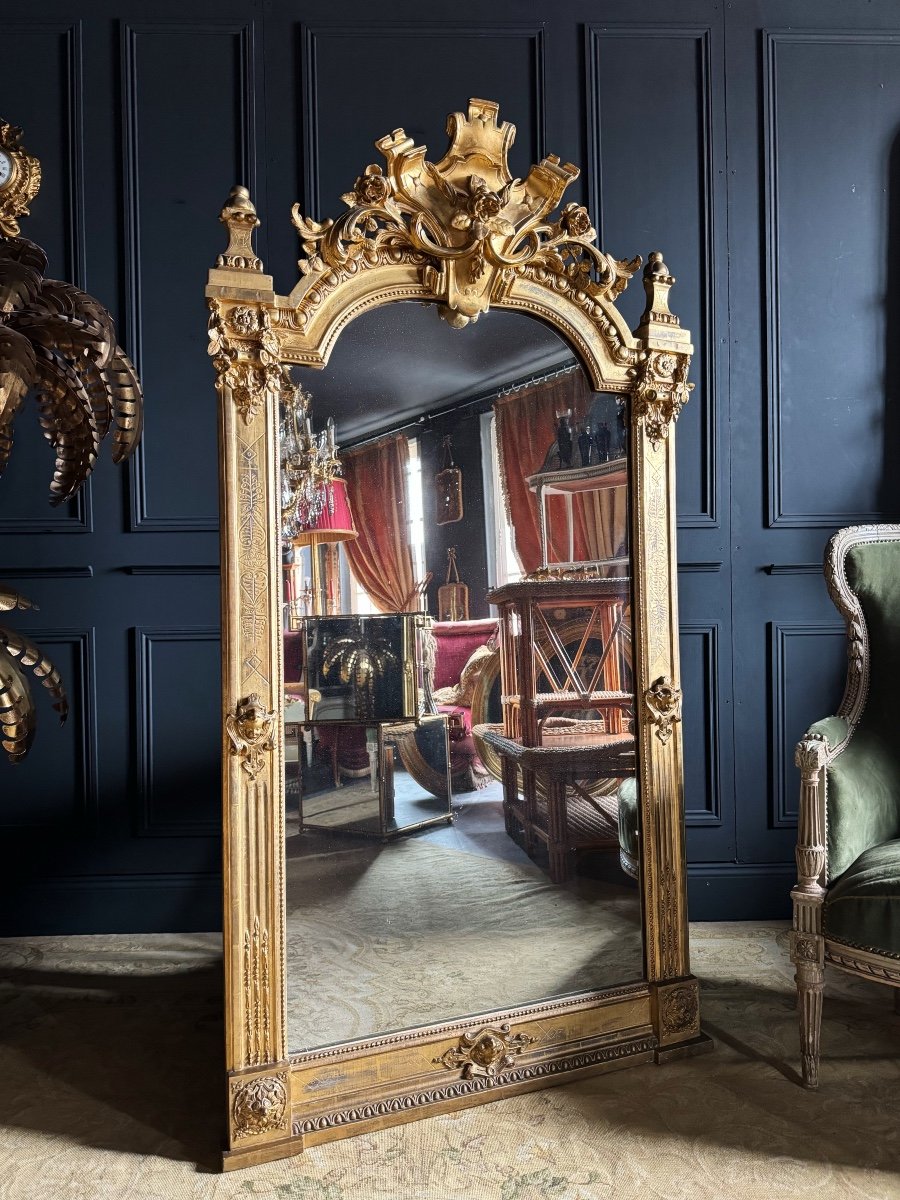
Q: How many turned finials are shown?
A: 2